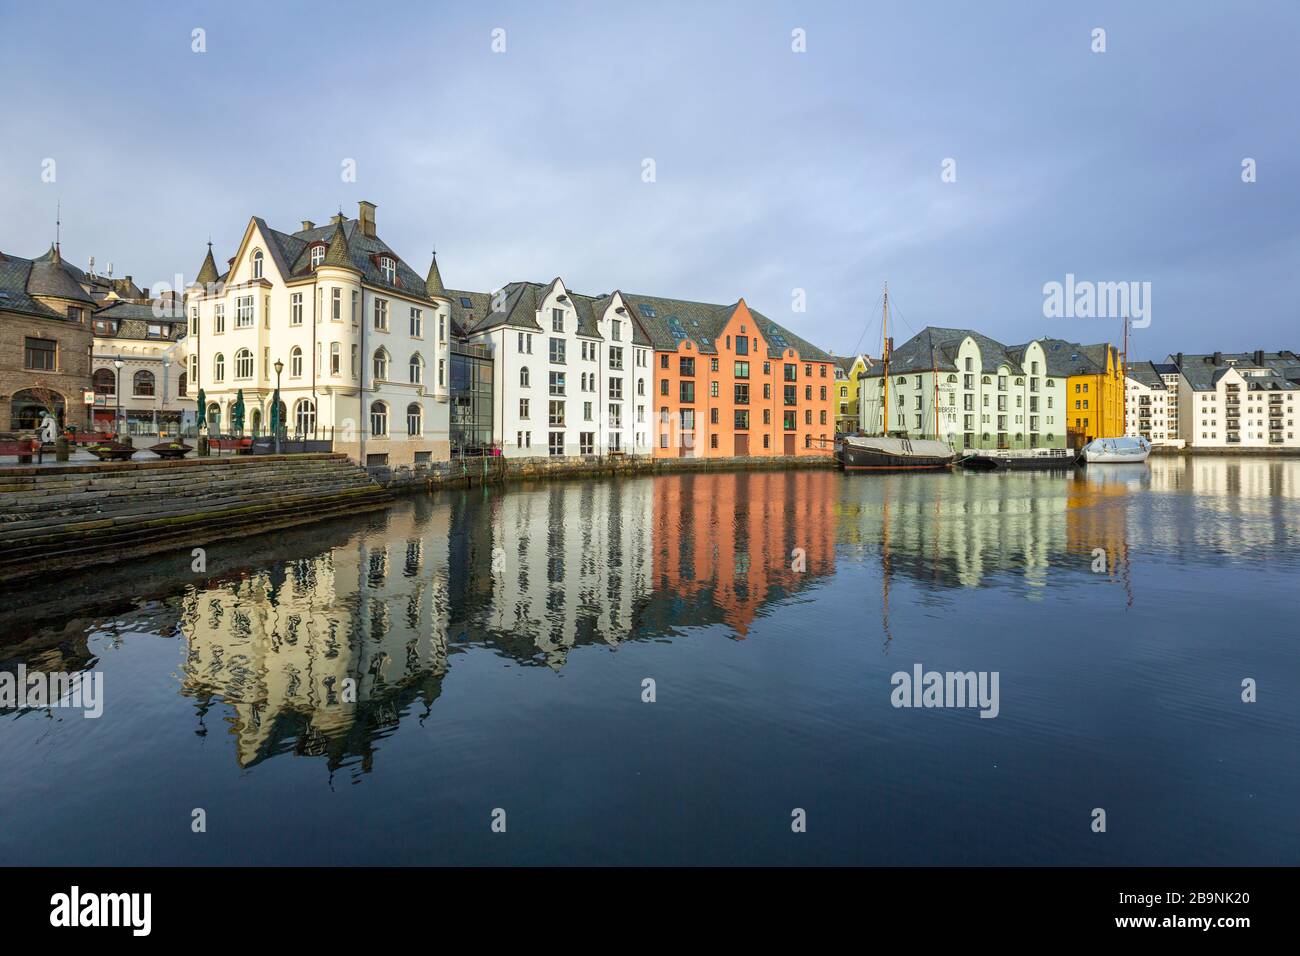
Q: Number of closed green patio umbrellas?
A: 3